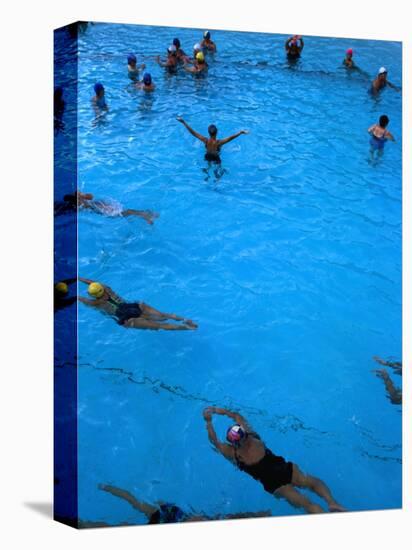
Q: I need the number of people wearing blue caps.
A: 4